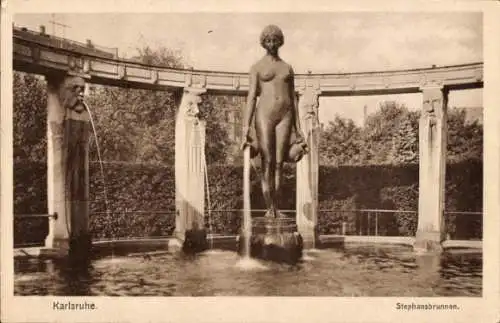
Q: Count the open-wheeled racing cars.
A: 0